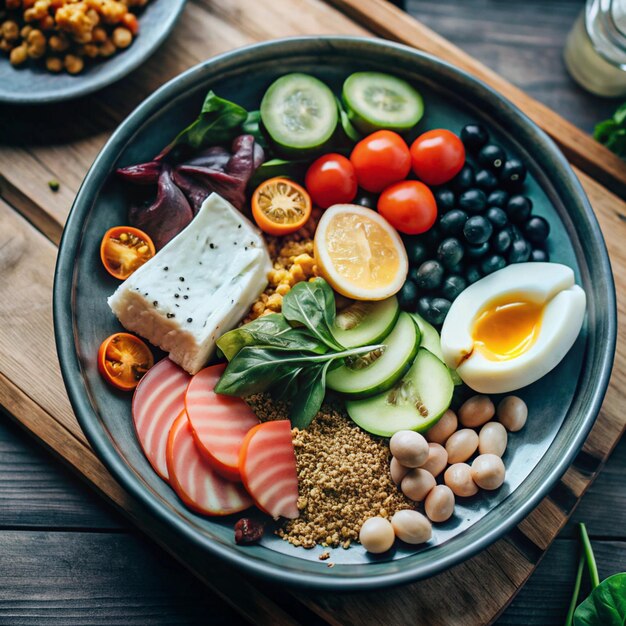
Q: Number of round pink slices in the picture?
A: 4